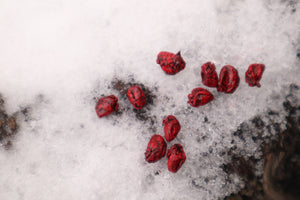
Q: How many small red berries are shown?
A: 10